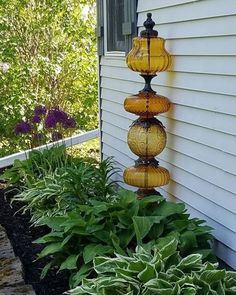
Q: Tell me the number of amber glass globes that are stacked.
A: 4